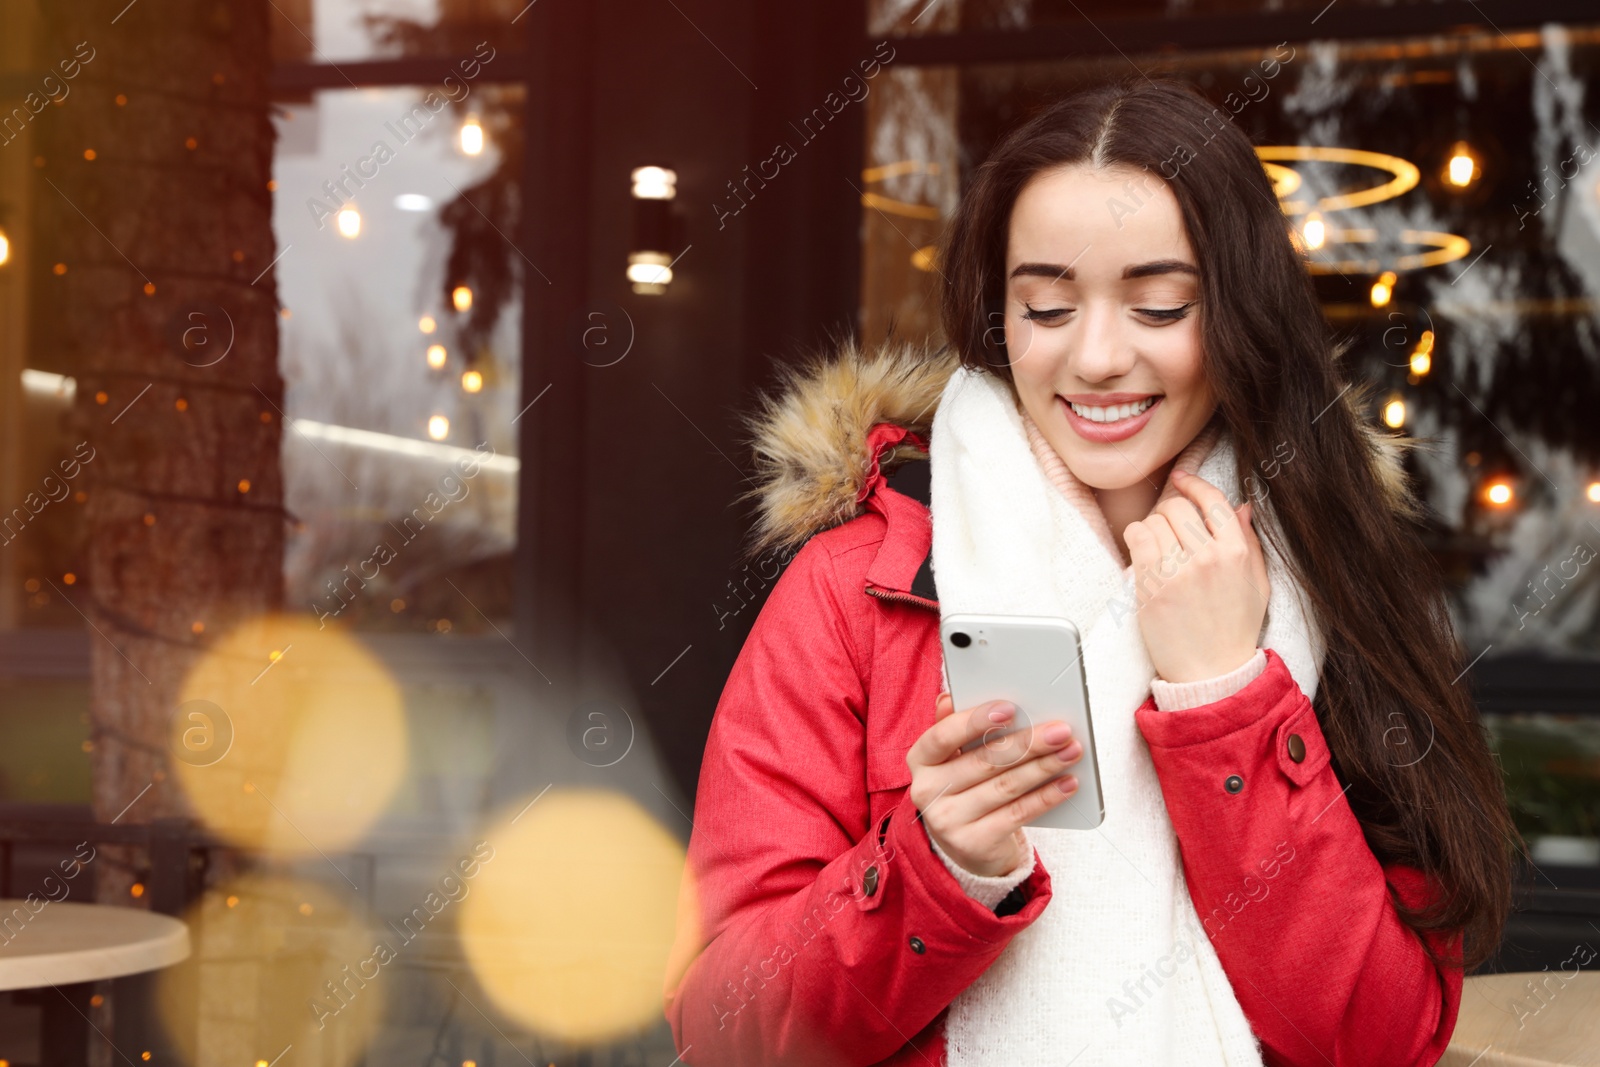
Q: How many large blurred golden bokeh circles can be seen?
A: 3